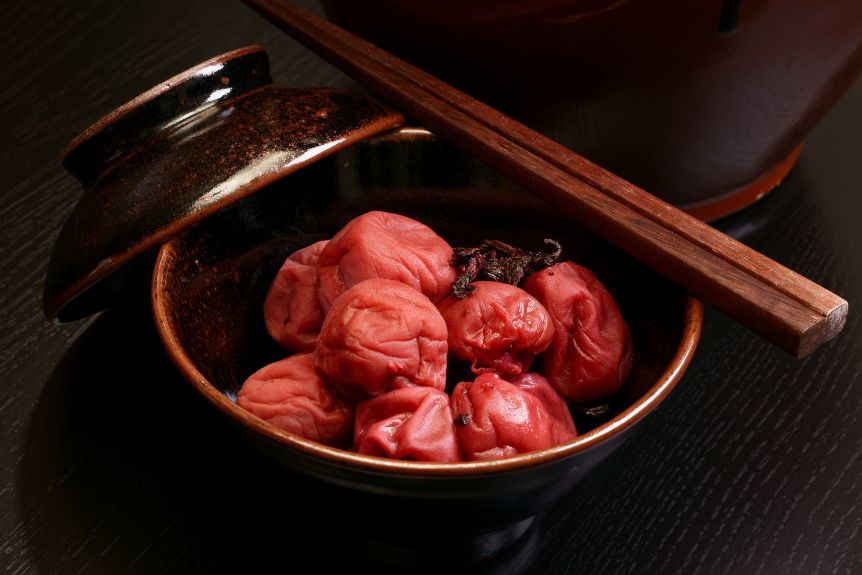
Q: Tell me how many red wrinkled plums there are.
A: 8